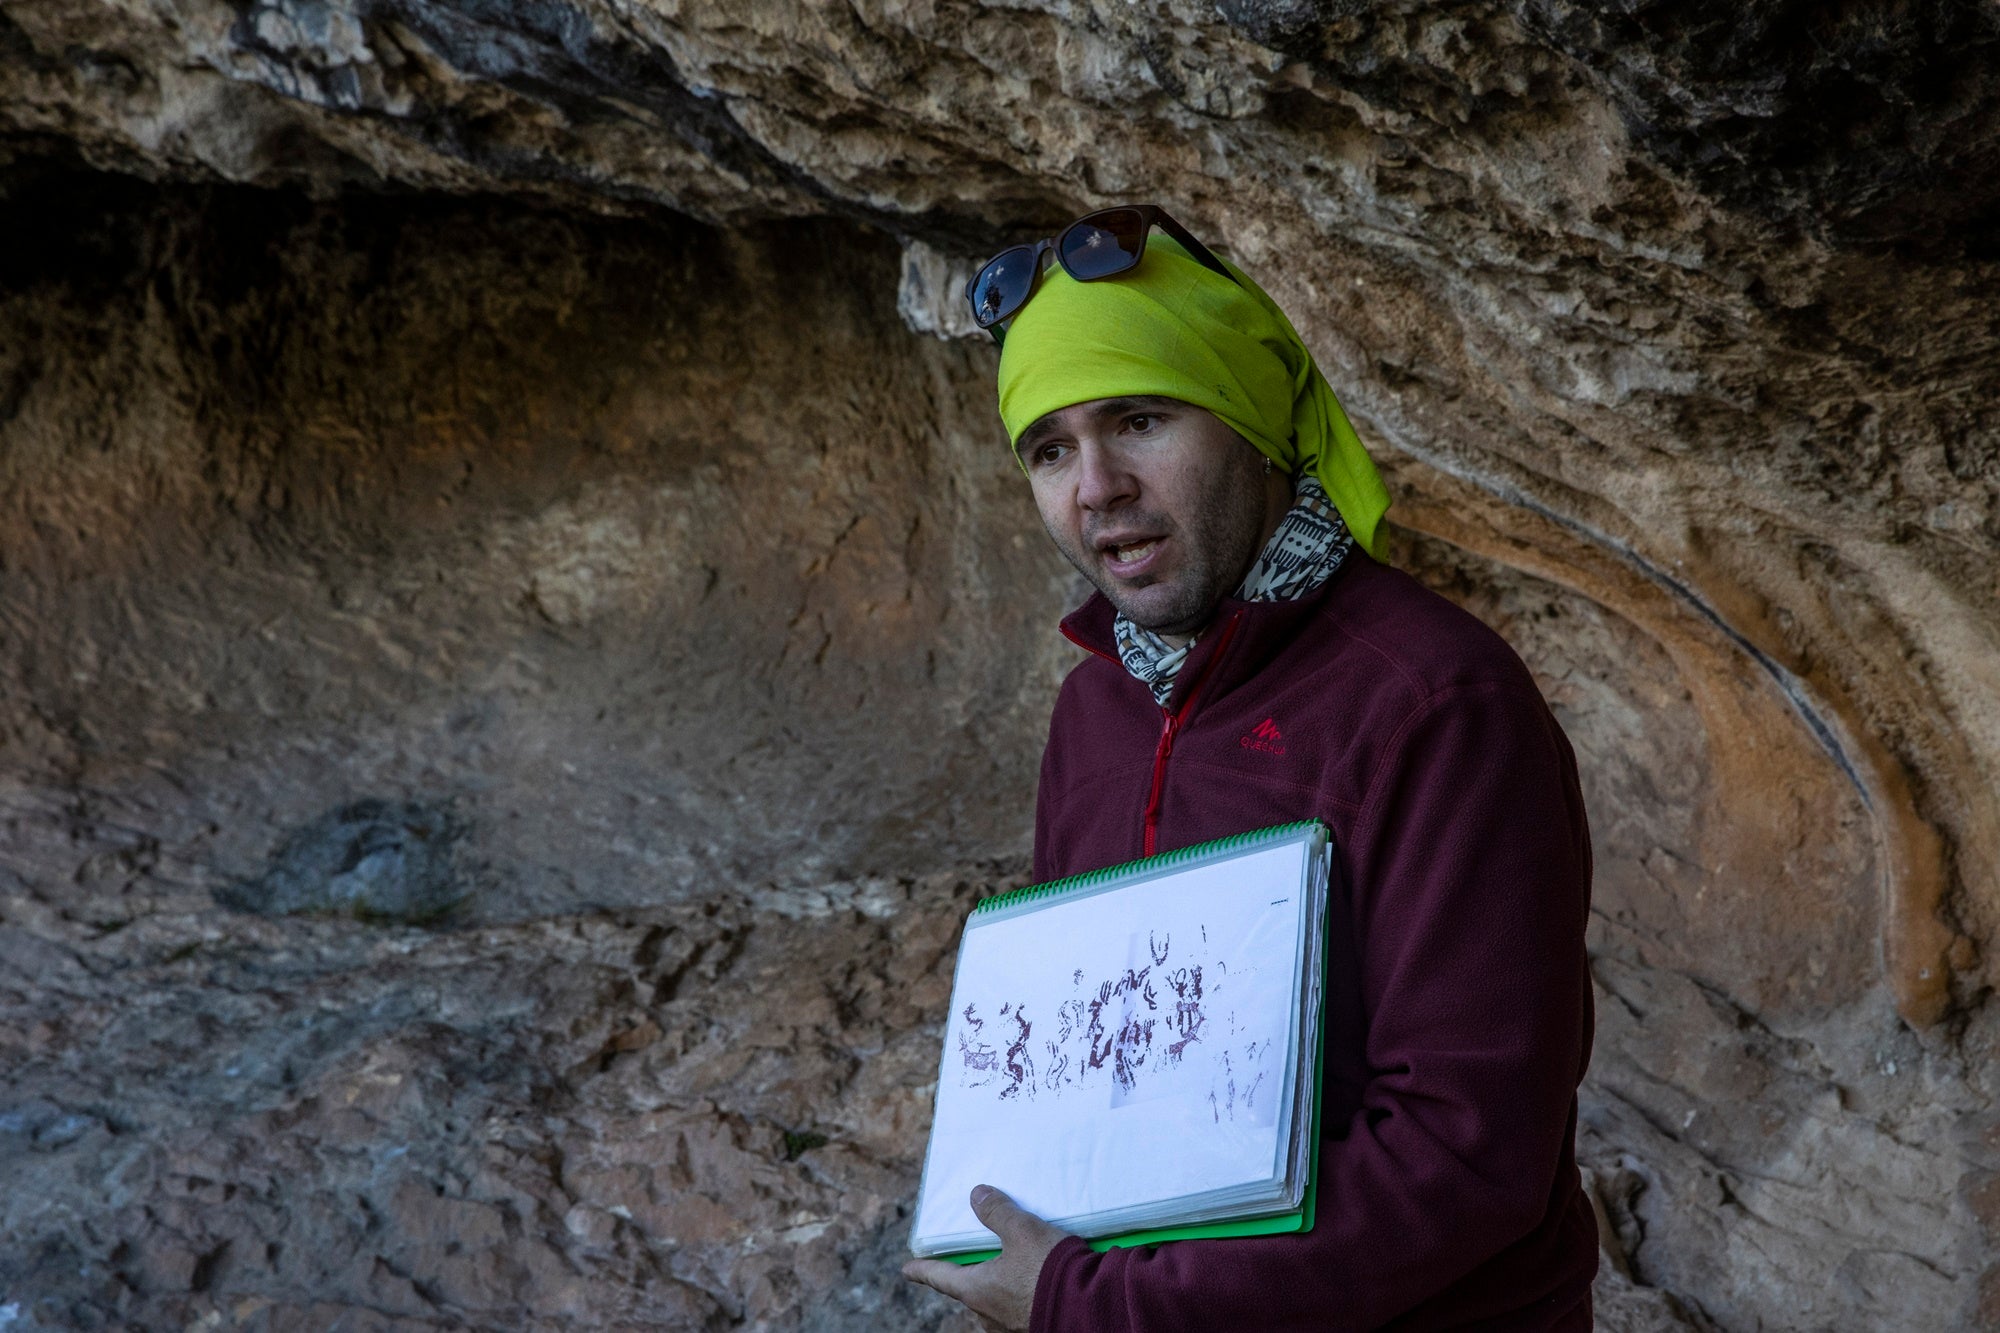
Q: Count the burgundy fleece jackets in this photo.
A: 1